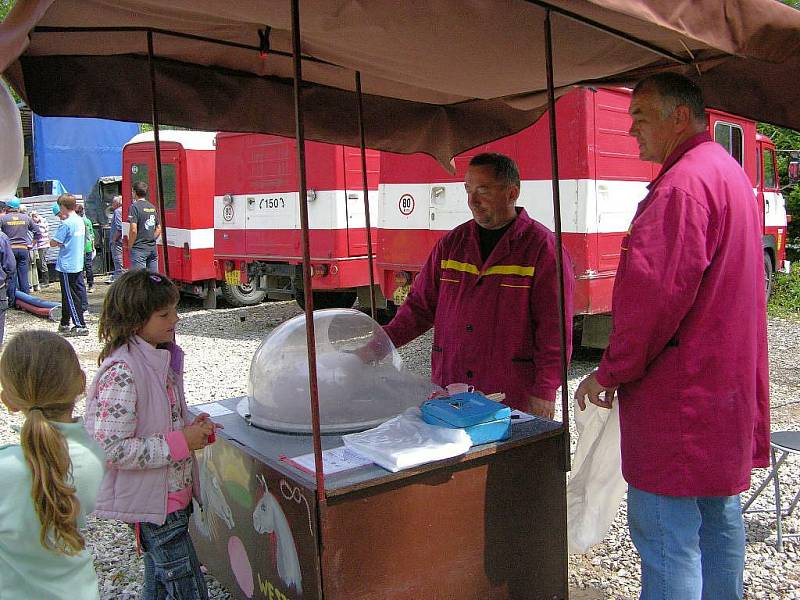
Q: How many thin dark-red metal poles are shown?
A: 4